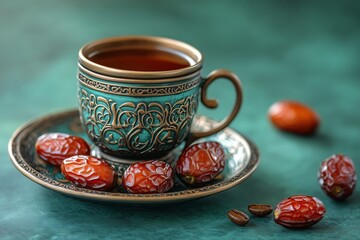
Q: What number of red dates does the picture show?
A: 7